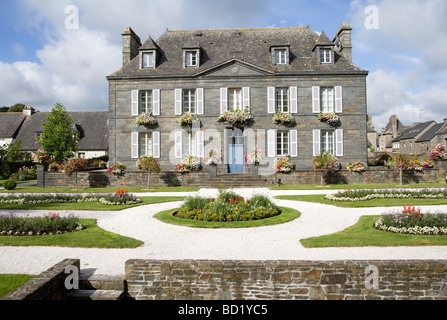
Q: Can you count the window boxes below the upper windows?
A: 5